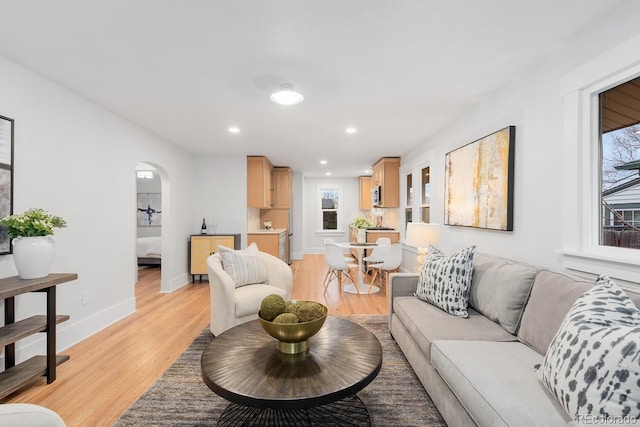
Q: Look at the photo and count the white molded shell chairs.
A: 4